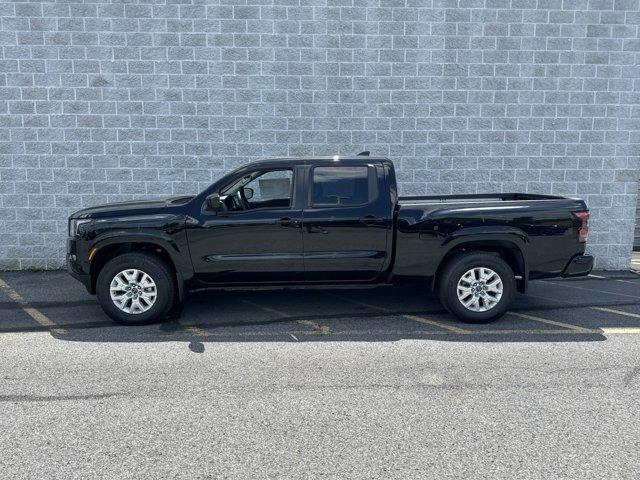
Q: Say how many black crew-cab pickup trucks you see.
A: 1